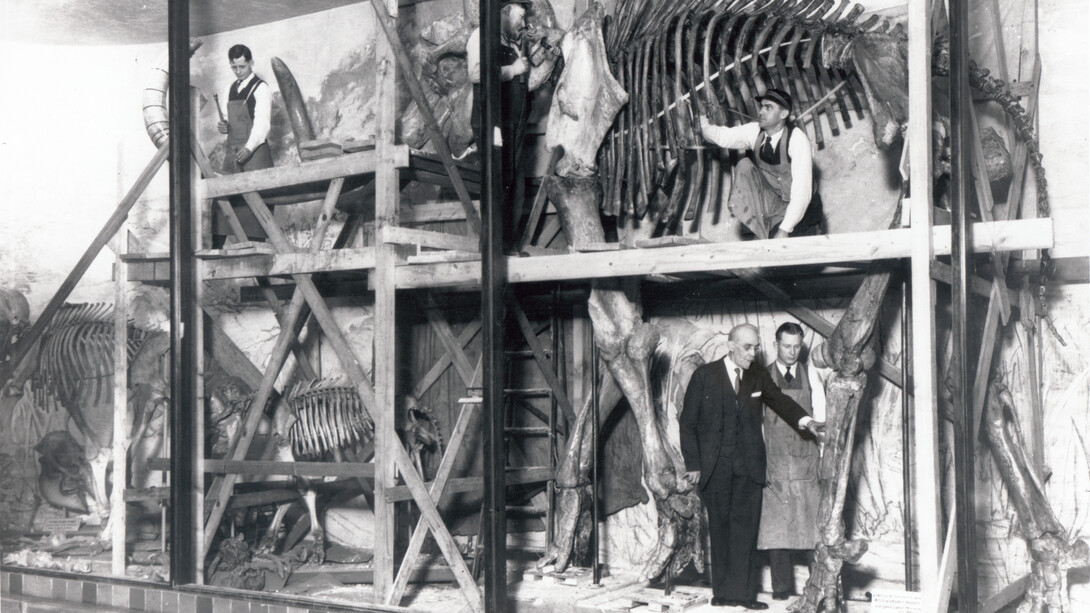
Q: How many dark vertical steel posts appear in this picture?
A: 3